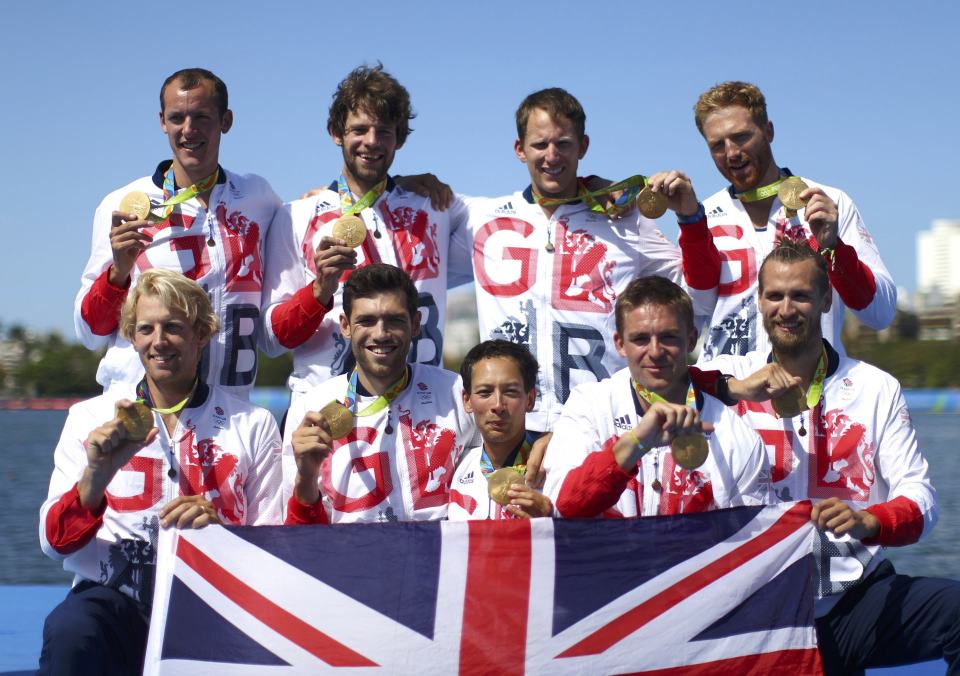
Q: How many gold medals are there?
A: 9